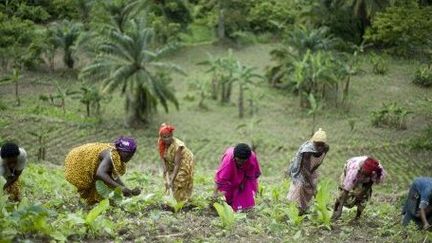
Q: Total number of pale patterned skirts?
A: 1